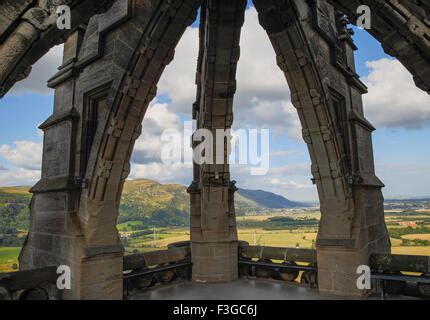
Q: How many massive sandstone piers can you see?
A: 3